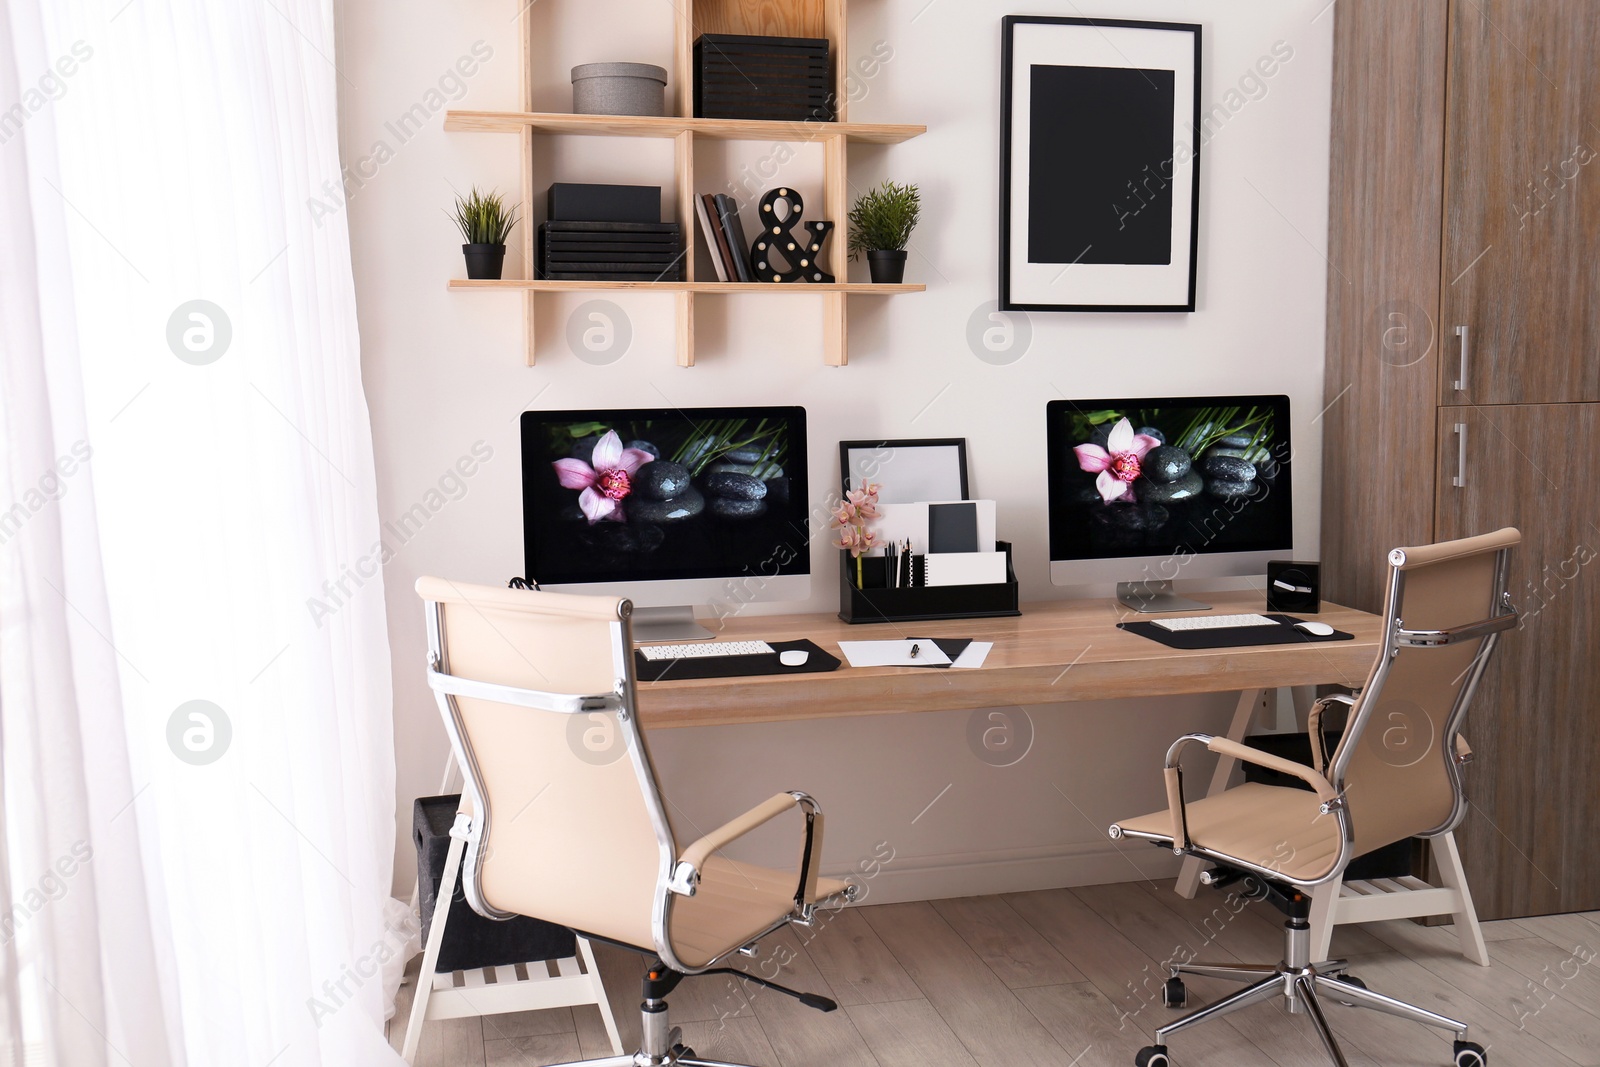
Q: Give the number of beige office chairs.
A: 2